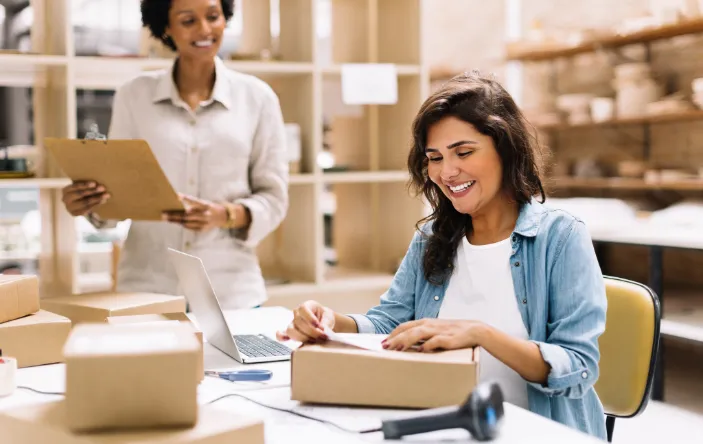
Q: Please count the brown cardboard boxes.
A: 7